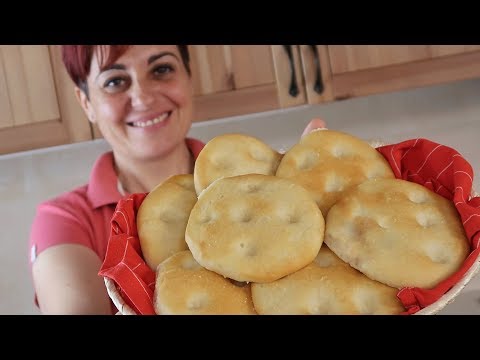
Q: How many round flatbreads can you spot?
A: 7